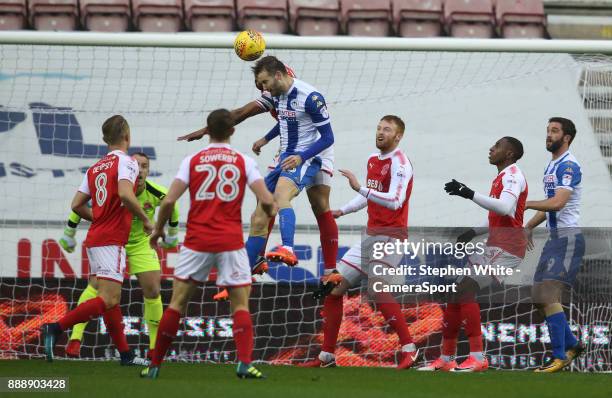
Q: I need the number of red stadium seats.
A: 11